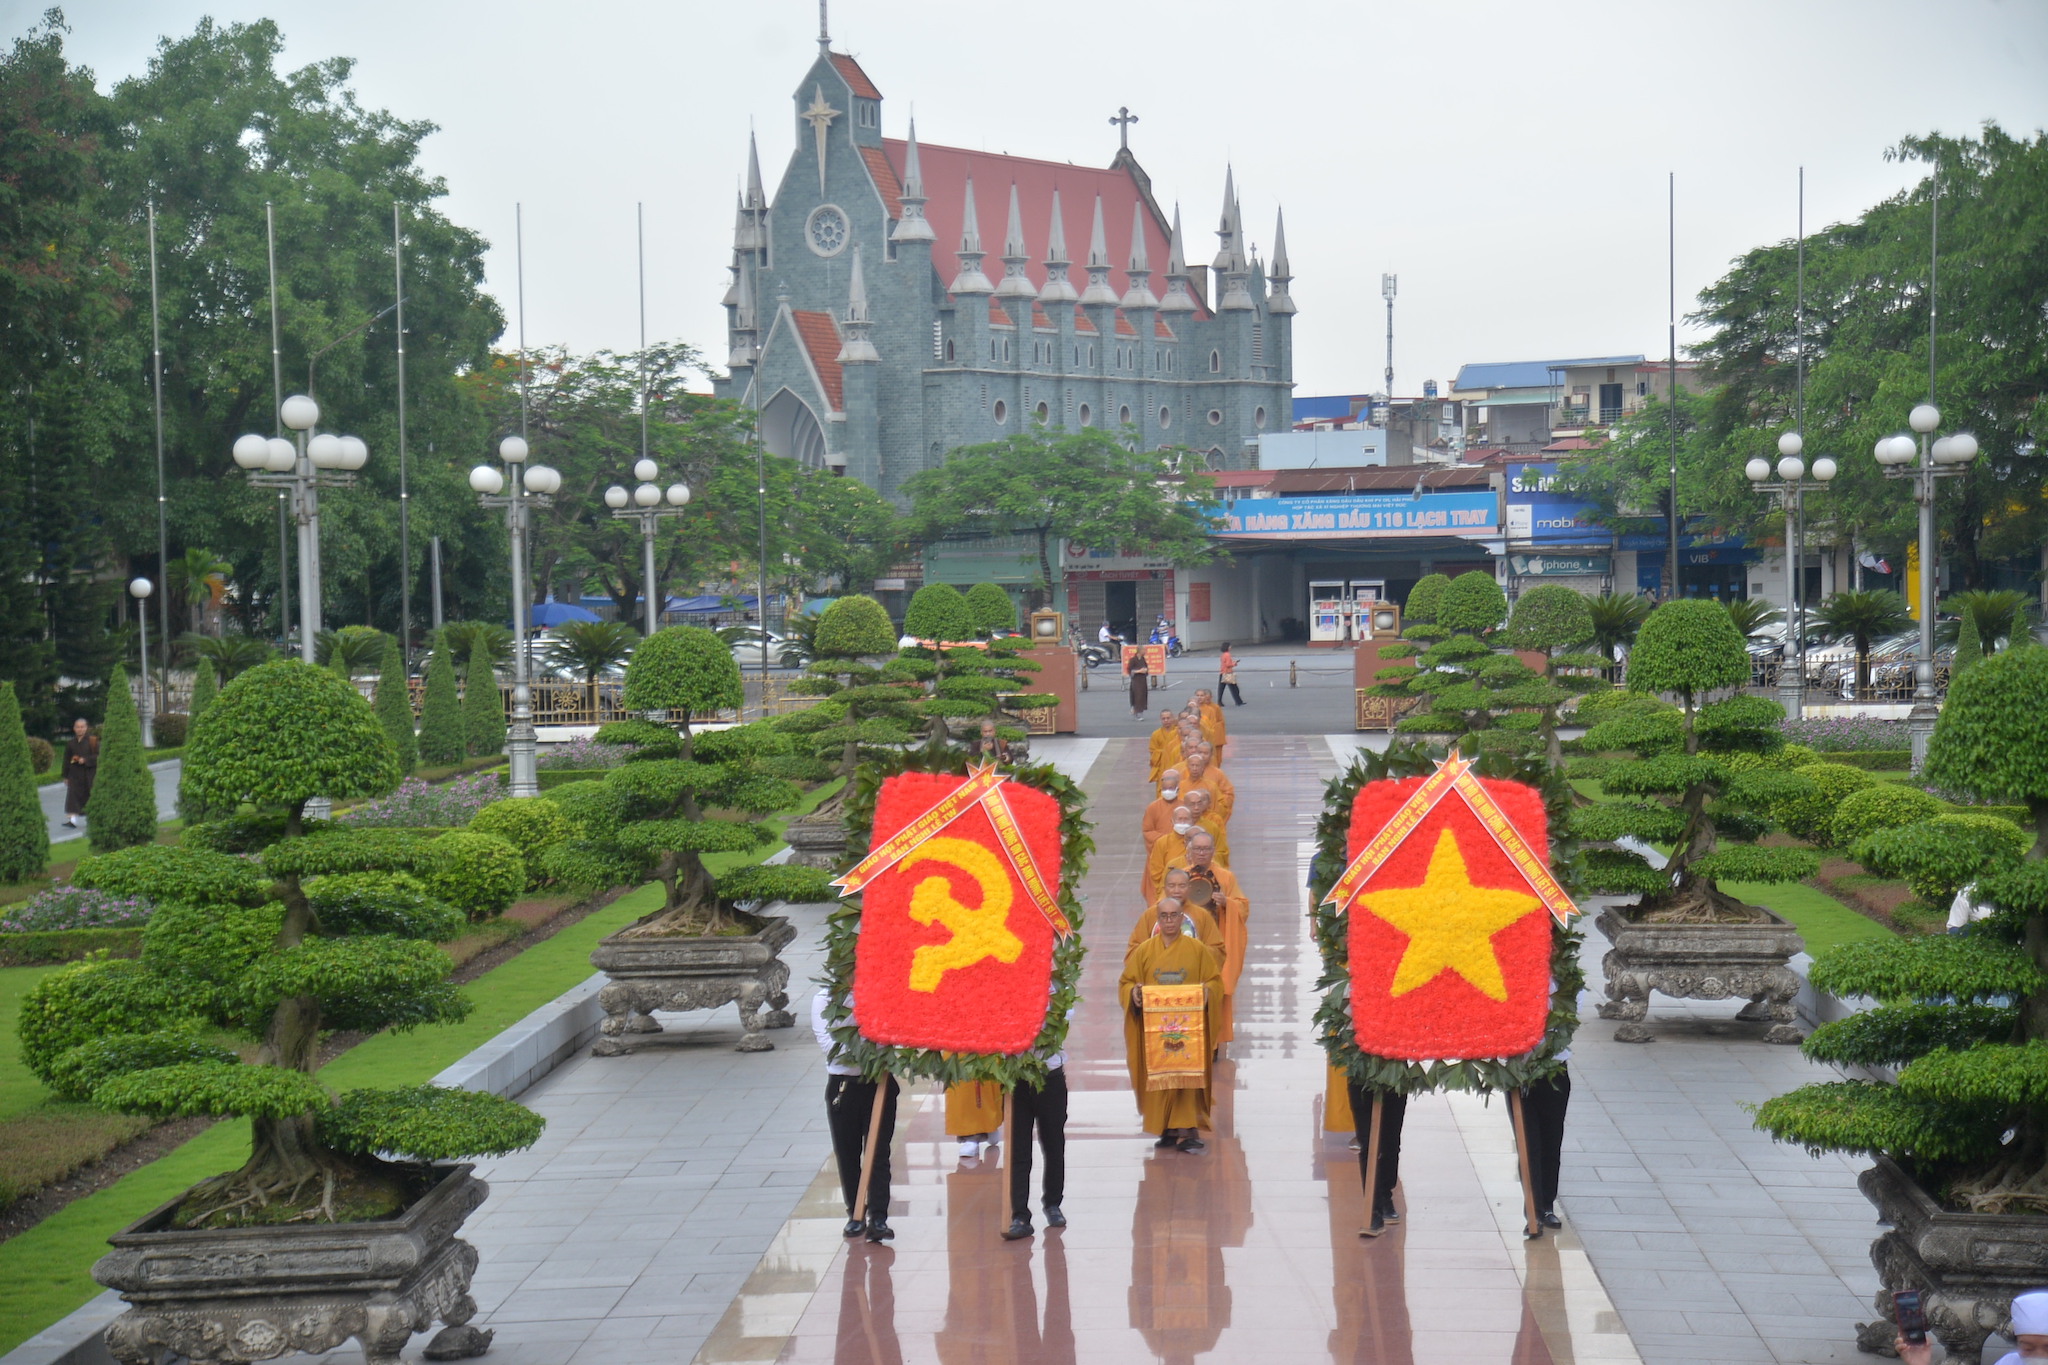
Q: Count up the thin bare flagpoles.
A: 9